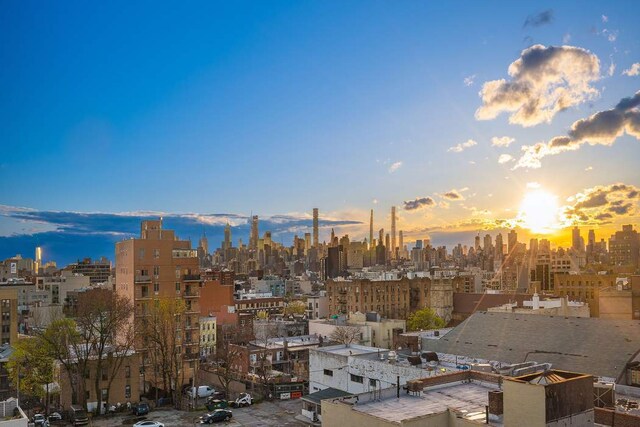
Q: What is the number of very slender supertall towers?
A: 3